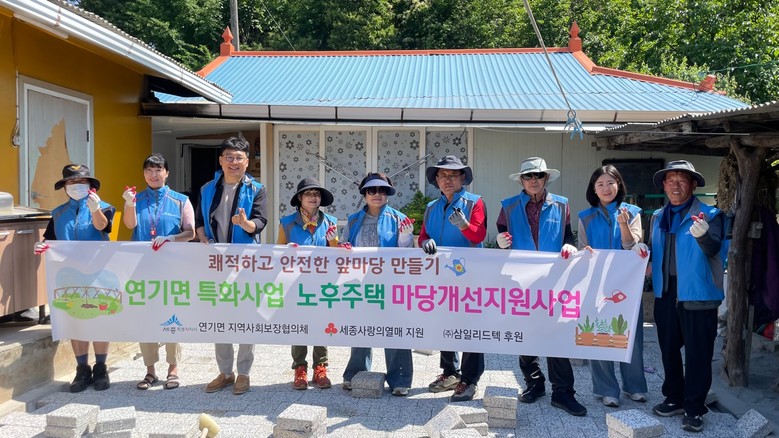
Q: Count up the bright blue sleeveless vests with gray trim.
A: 9